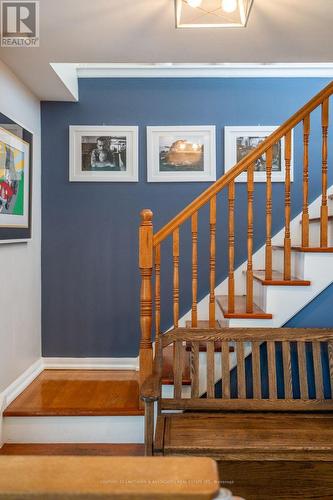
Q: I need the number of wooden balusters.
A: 10